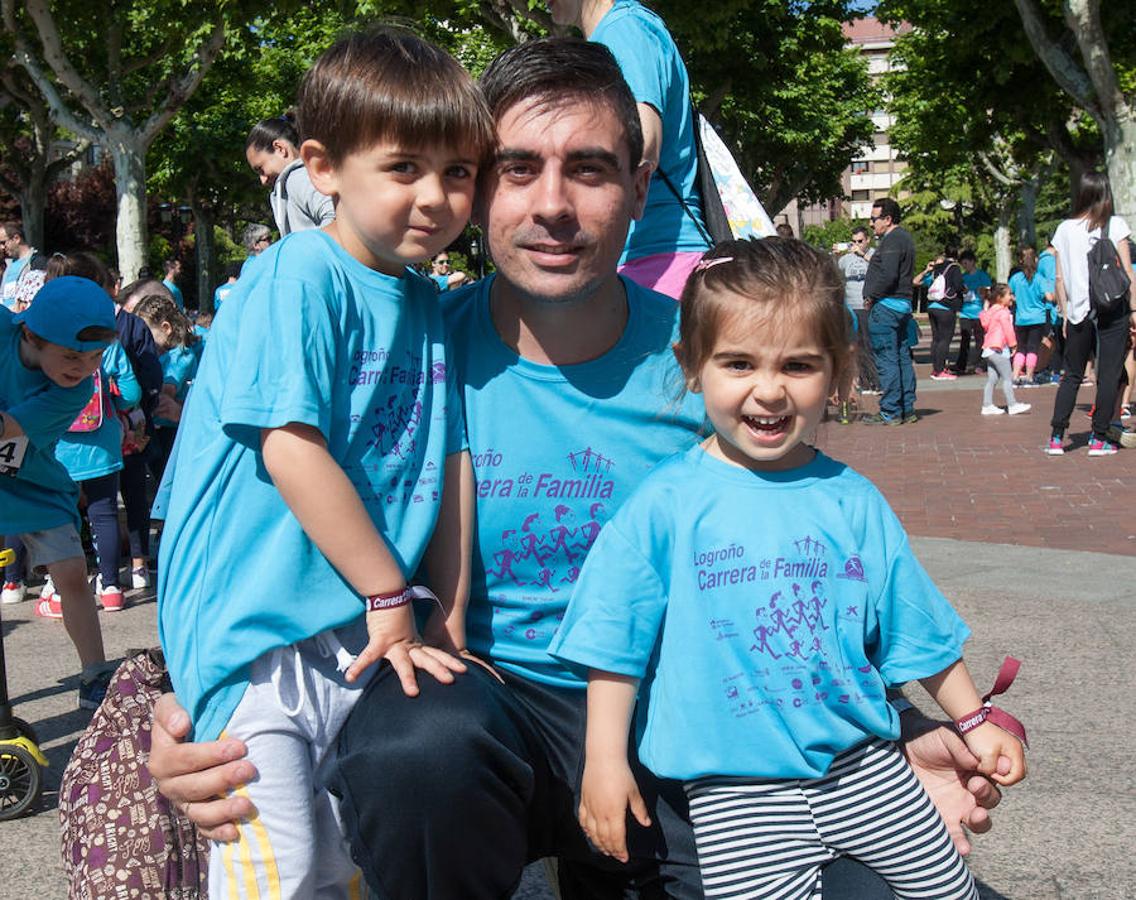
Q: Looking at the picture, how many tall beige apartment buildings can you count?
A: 1